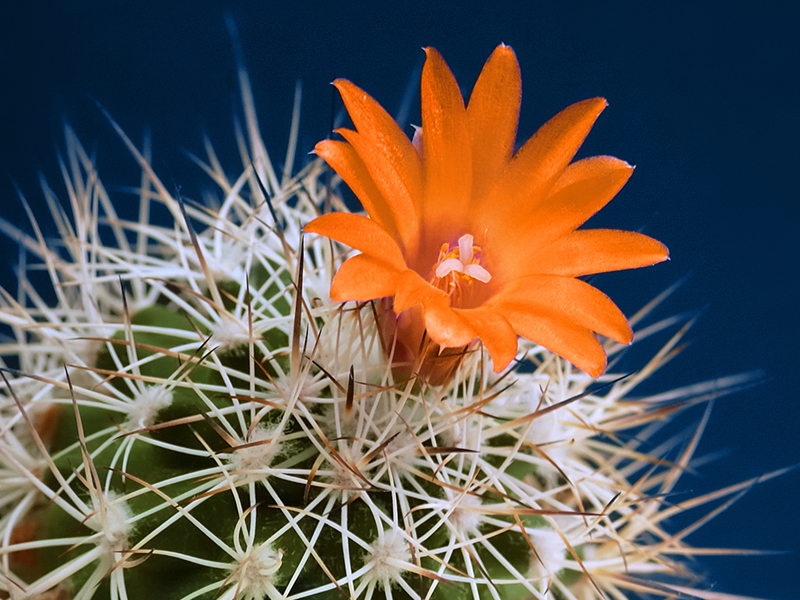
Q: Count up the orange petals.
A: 15